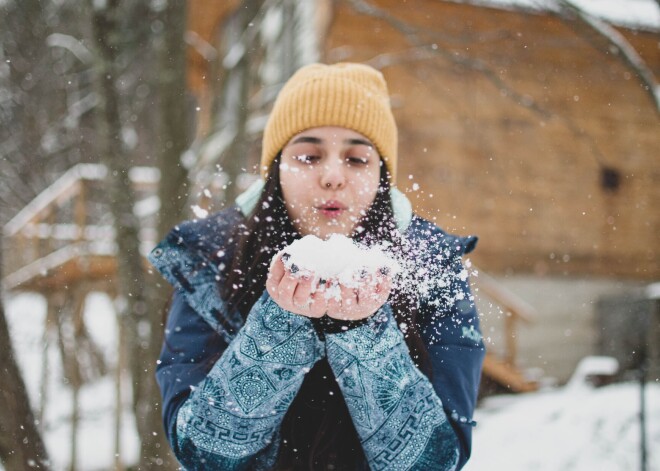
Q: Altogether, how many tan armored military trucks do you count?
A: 0